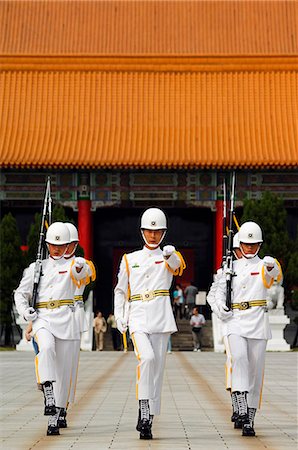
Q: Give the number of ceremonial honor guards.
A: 5